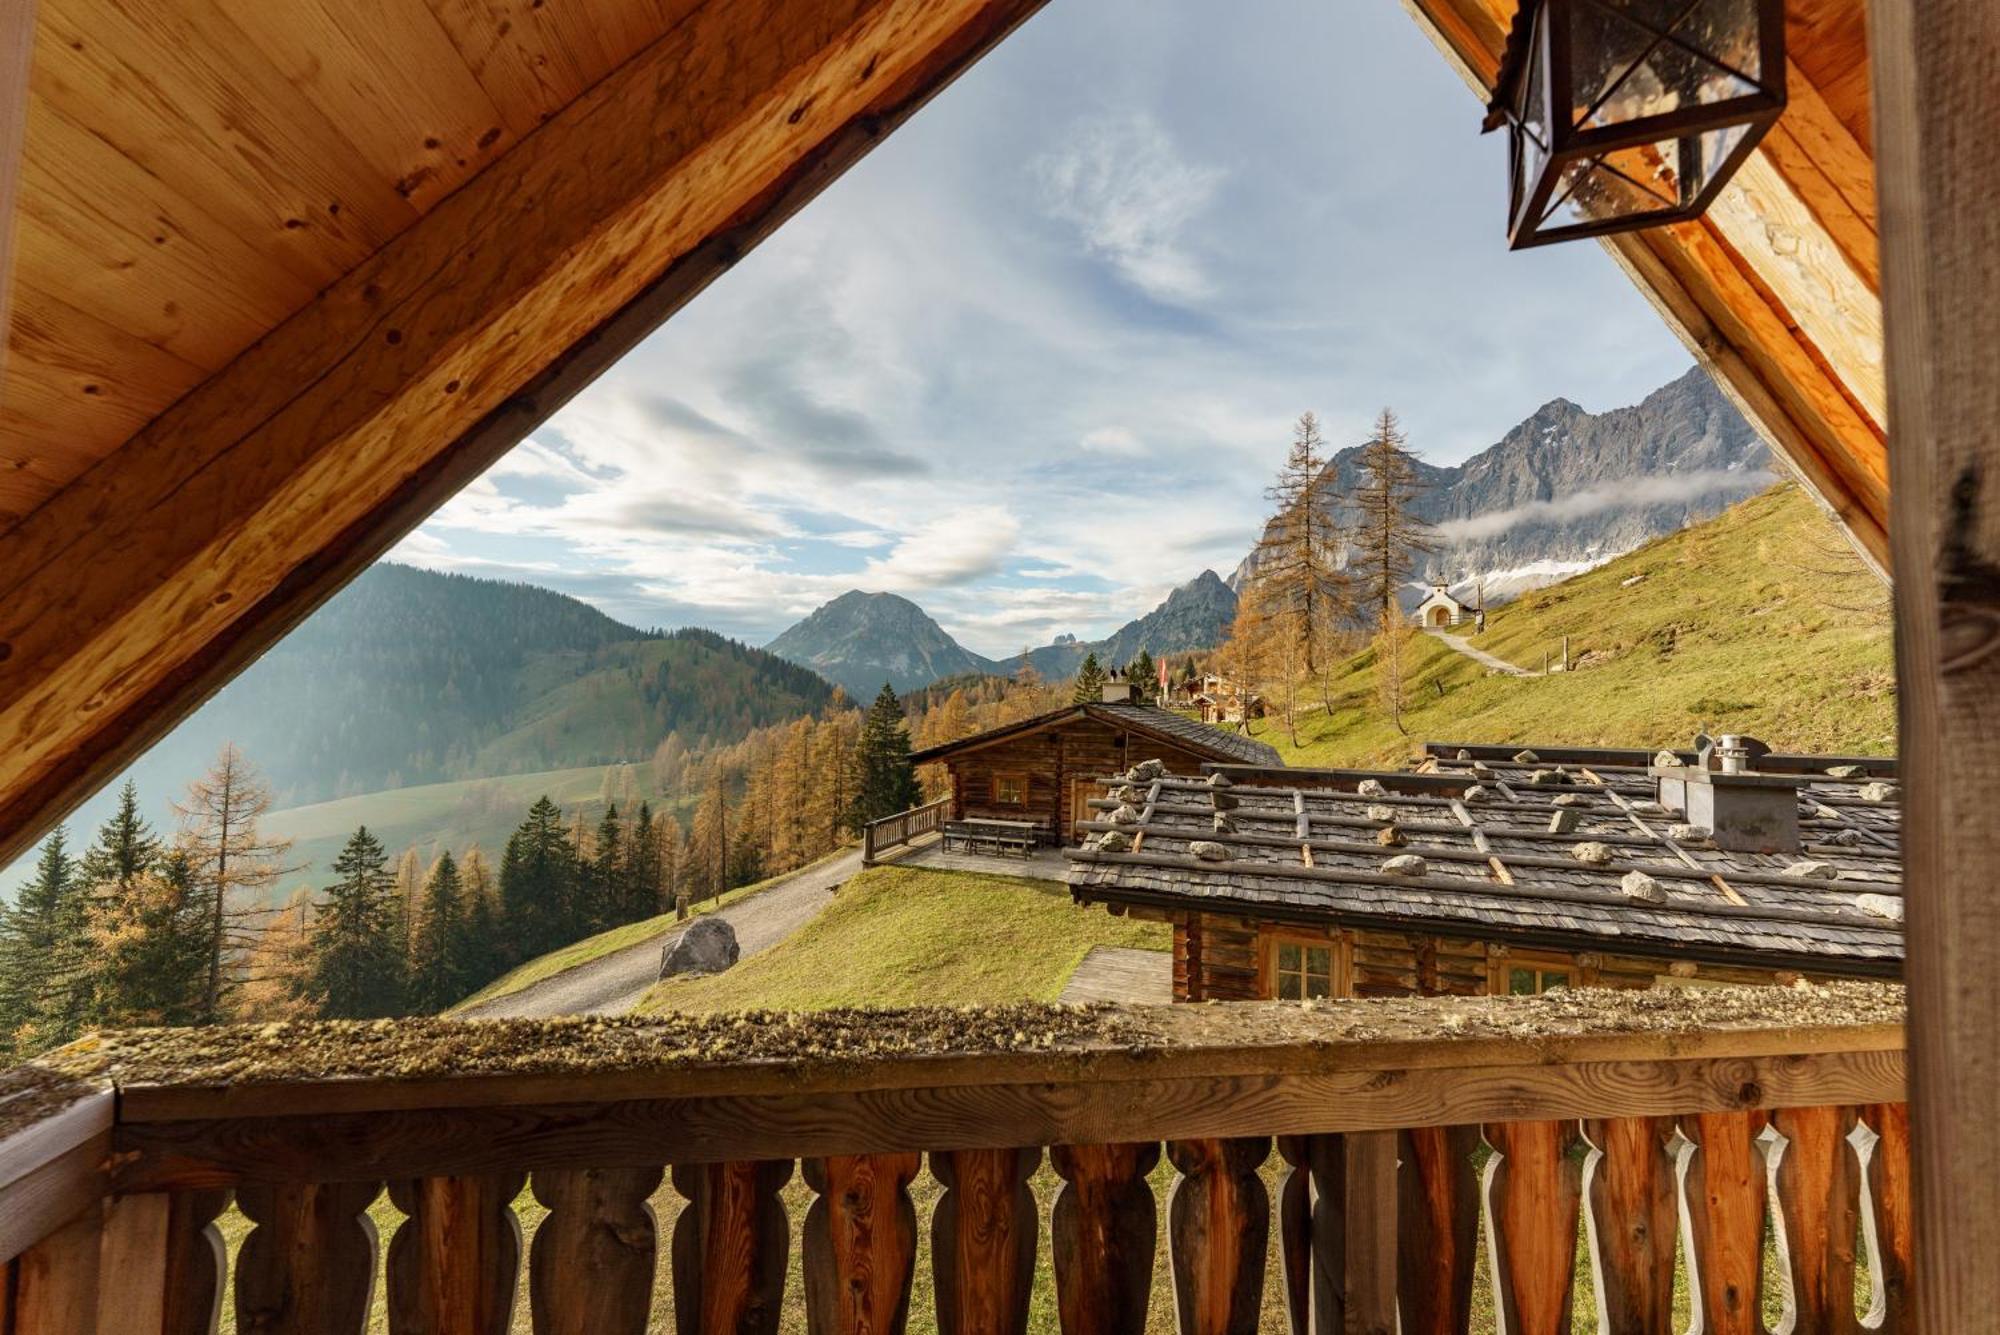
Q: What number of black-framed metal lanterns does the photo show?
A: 1